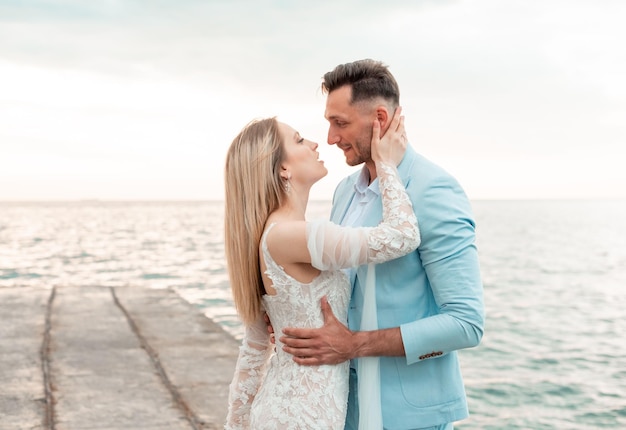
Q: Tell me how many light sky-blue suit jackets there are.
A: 1